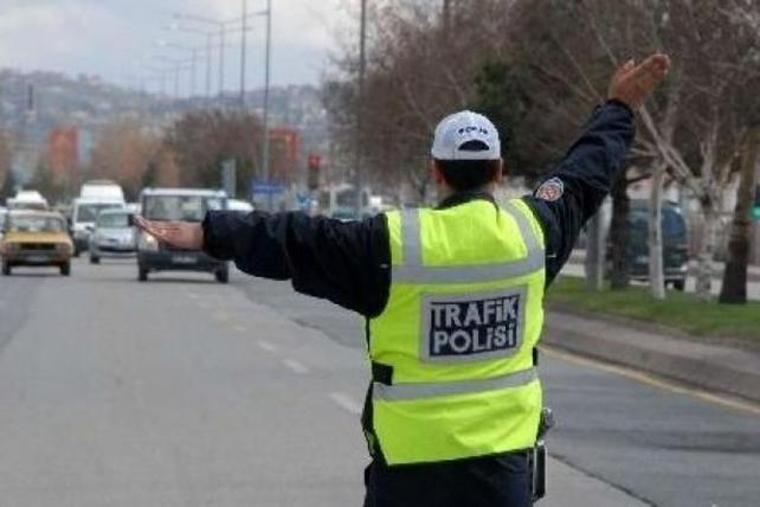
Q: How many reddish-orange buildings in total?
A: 2